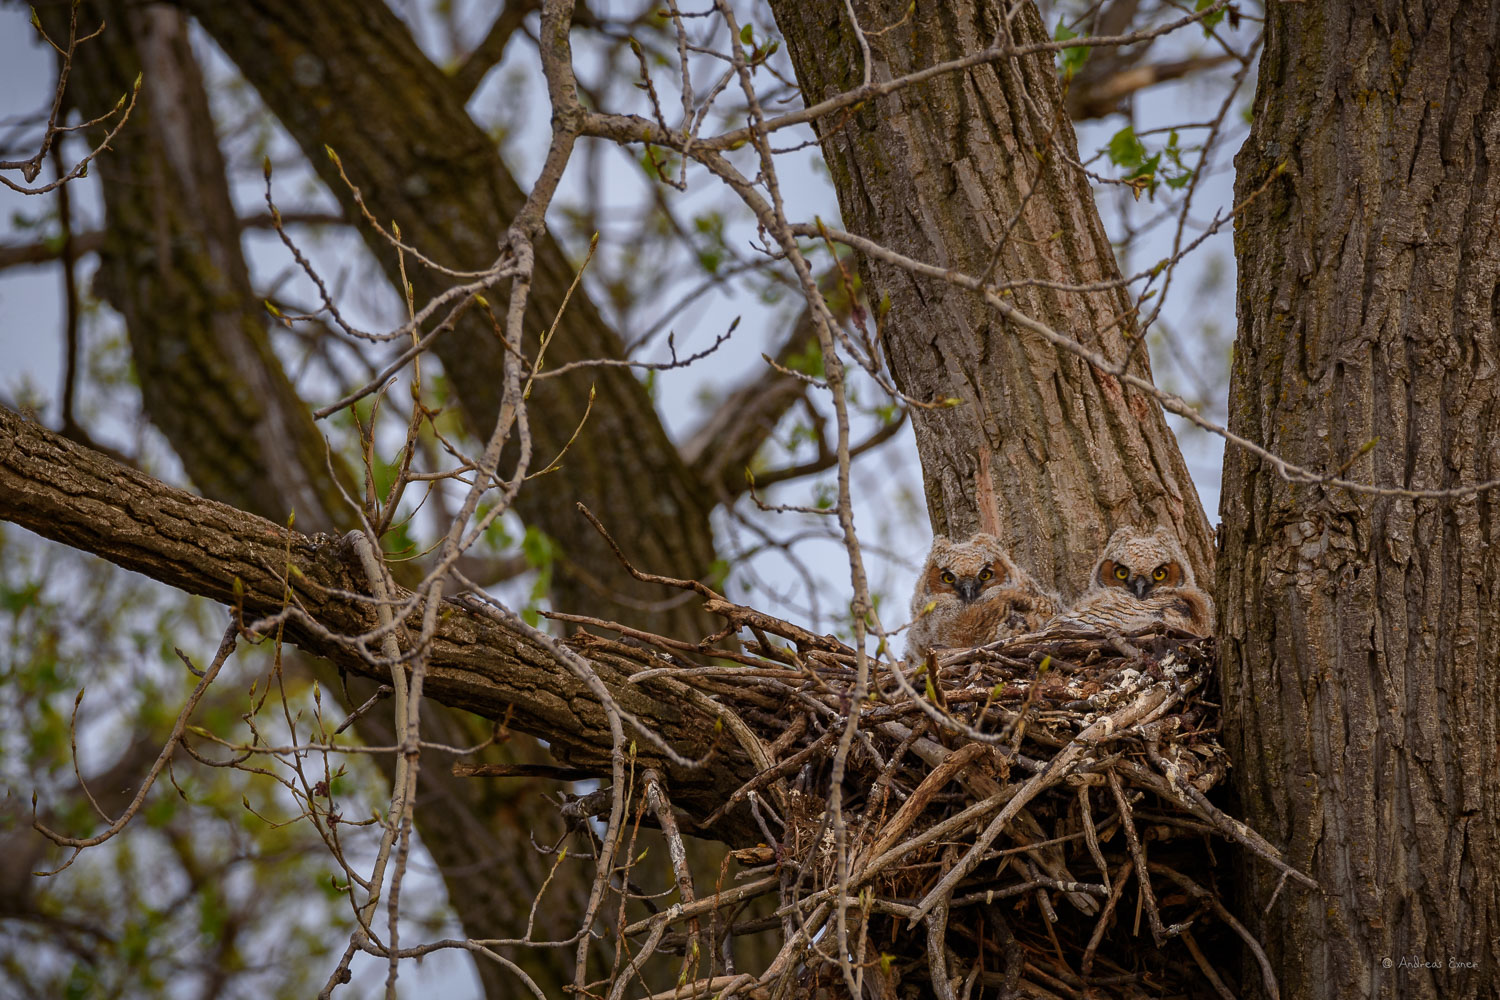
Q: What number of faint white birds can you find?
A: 2